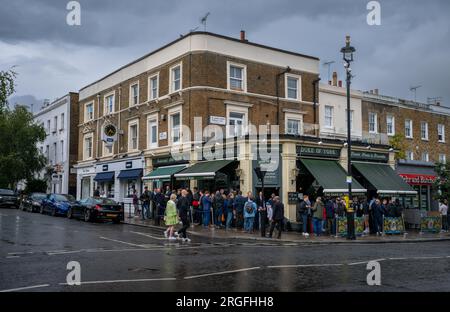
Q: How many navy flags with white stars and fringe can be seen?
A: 0